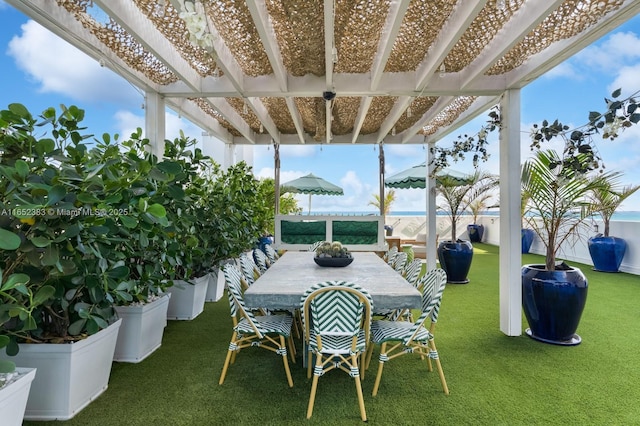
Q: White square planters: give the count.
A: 5